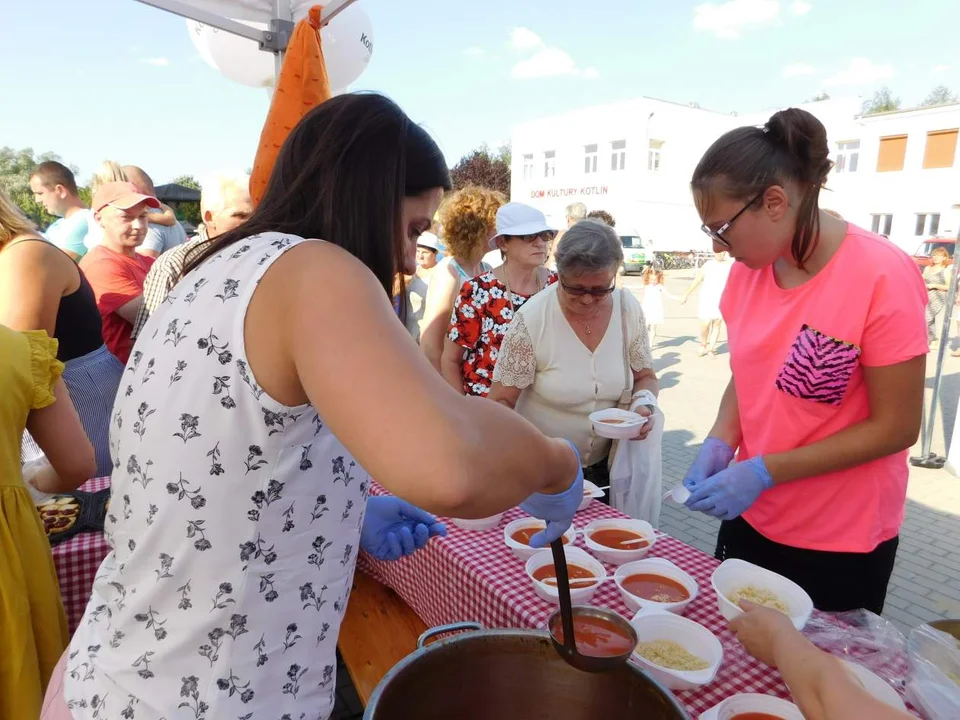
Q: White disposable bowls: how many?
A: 11